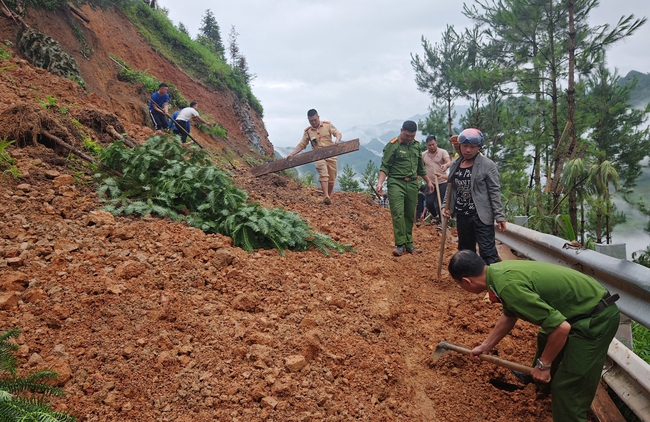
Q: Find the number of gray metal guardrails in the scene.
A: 2